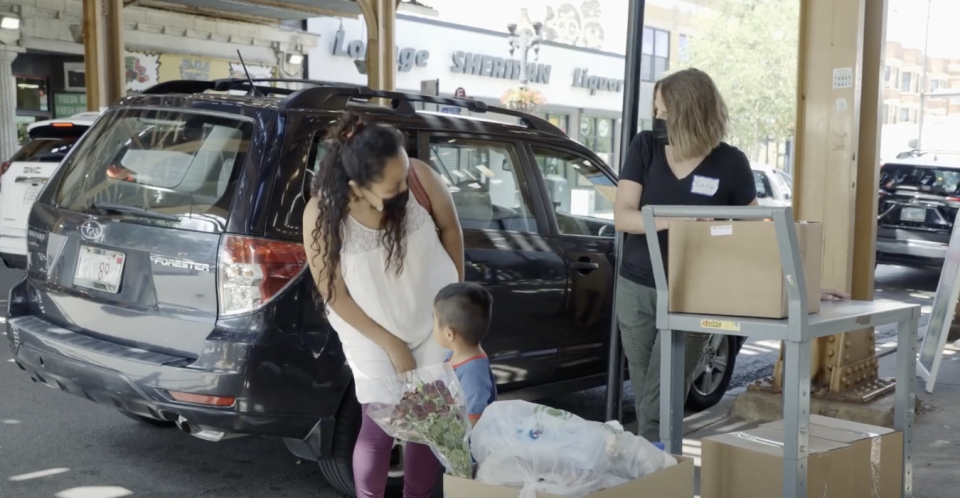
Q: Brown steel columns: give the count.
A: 3